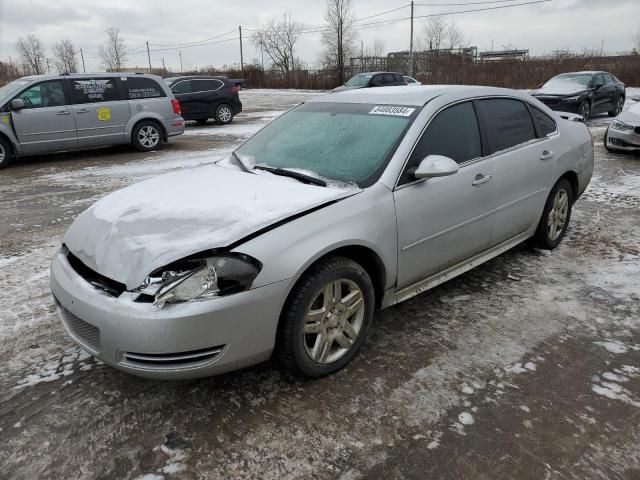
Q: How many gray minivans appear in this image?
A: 1